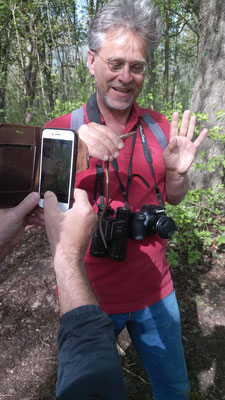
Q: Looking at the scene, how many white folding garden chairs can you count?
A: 0